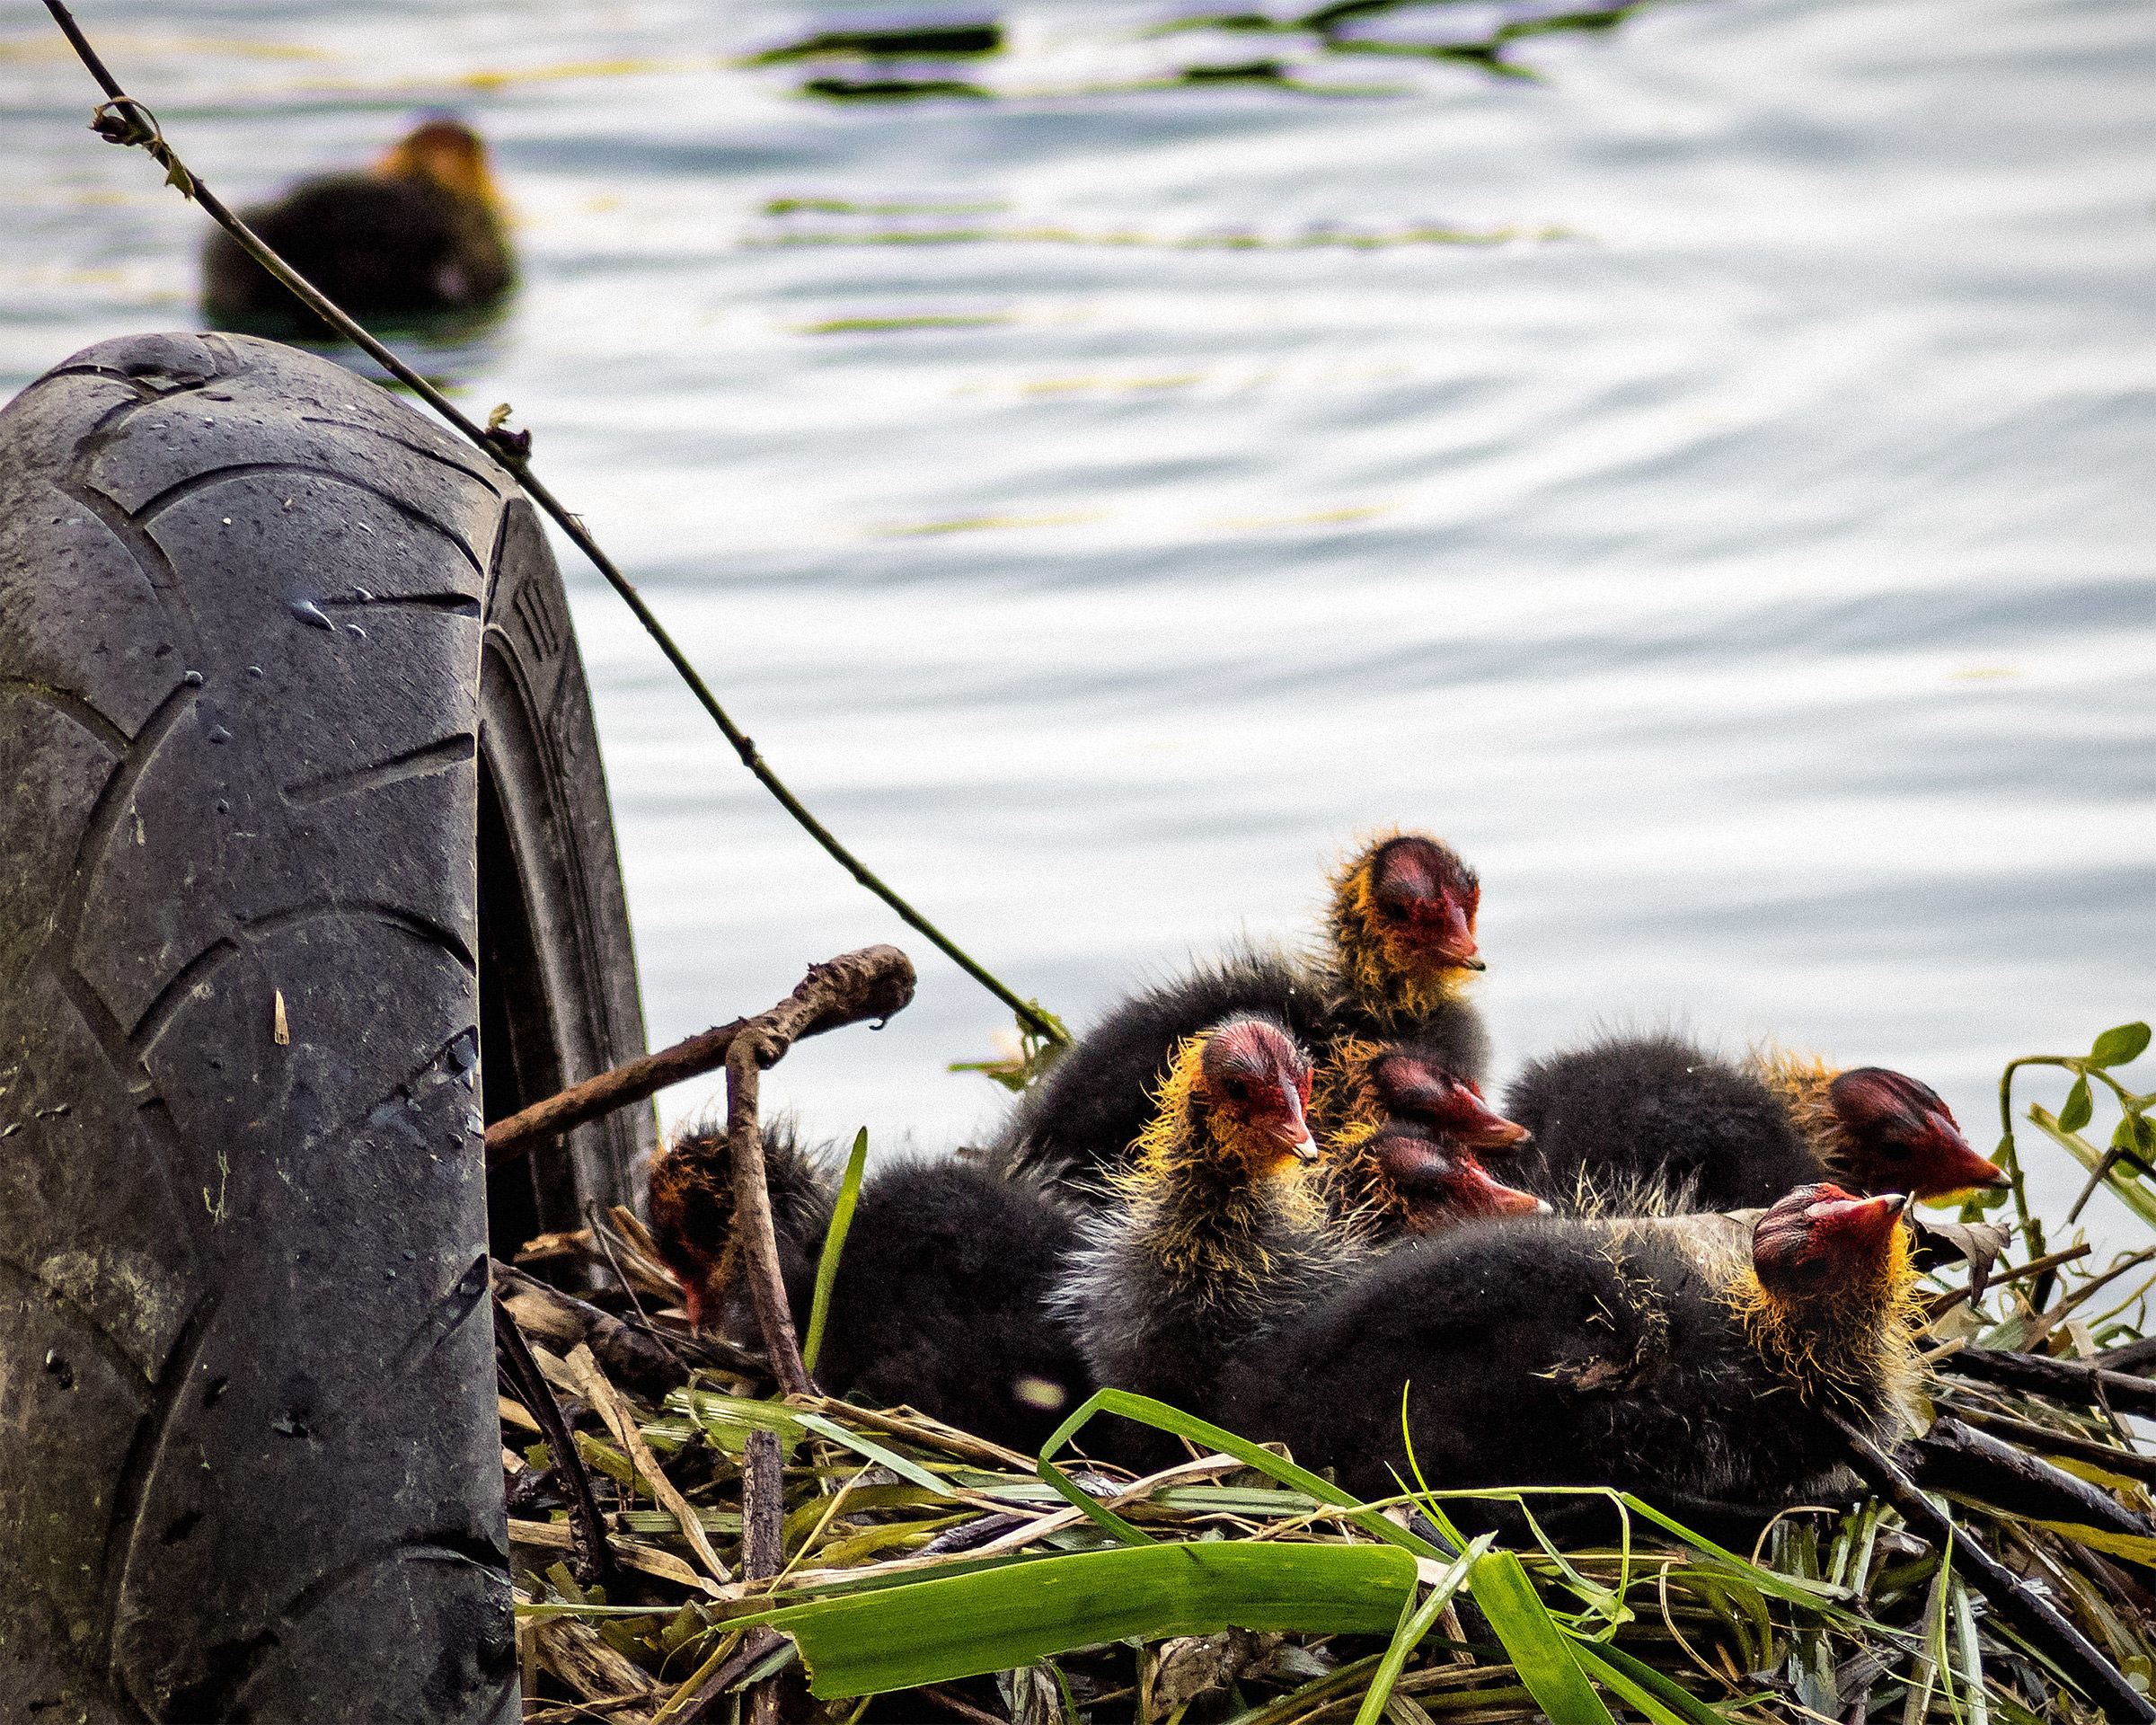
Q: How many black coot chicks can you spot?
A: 8